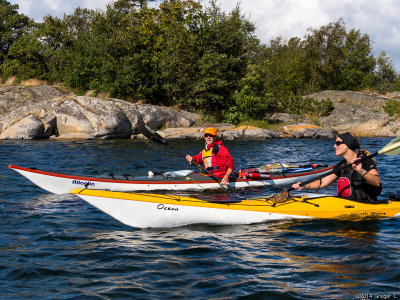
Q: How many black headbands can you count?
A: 1